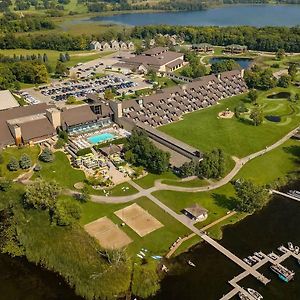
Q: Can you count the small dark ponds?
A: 2